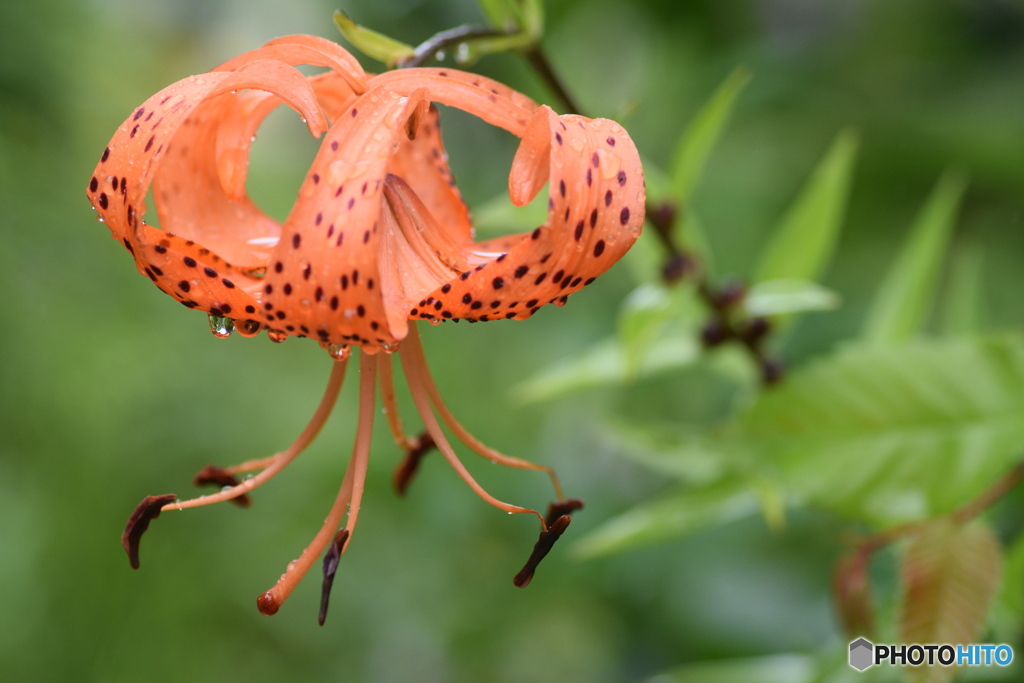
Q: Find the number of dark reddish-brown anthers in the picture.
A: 6